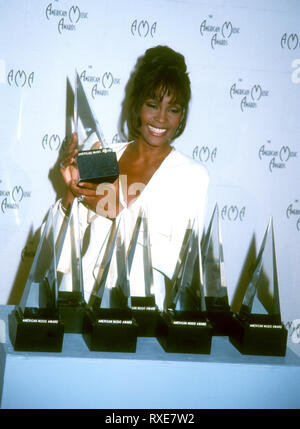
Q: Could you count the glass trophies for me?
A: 8